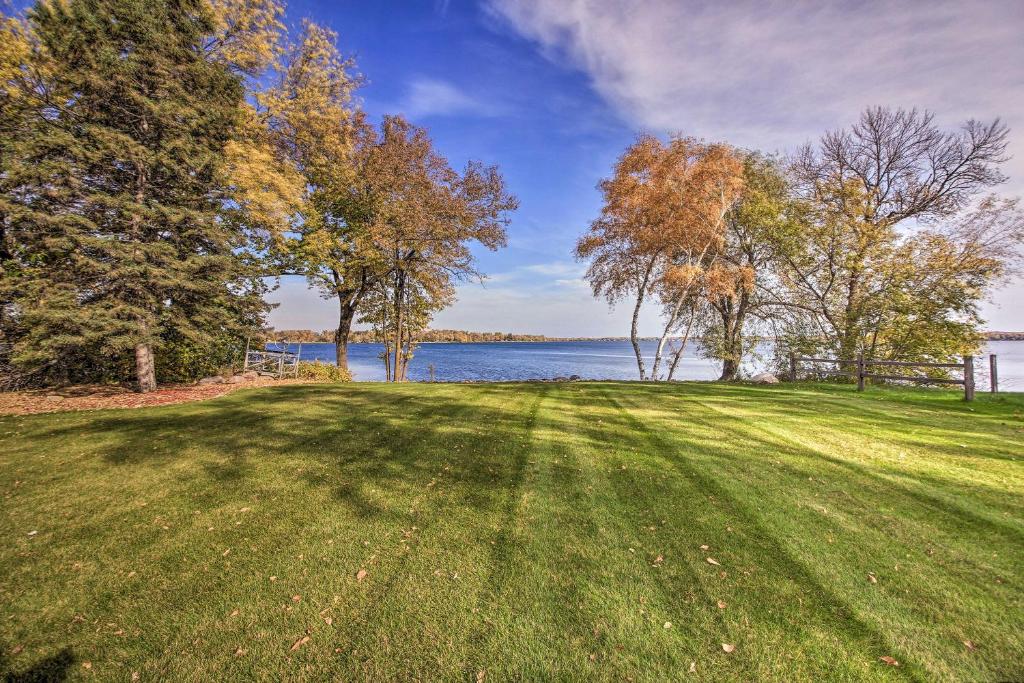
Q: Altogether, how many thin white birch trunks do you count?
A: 3